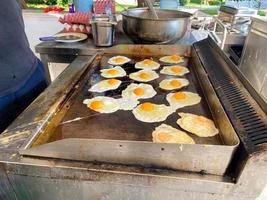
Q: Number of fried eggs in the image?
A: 14